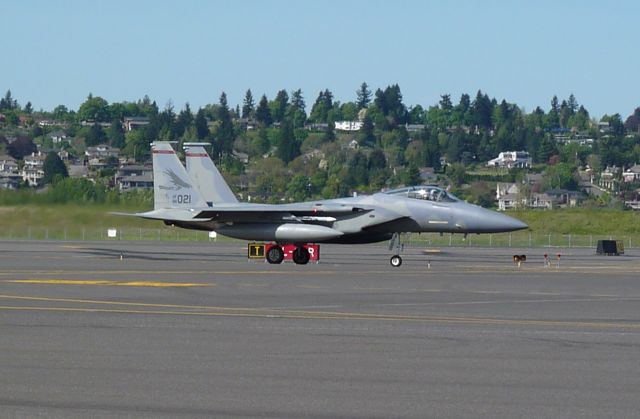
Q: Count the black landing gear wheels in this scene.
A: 3